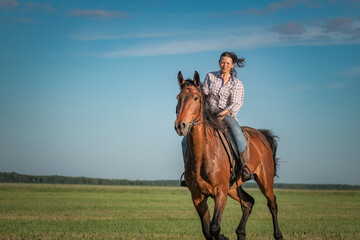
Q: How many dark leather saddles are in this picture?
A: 1